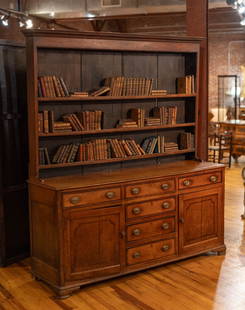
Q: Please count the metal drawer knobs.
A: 12